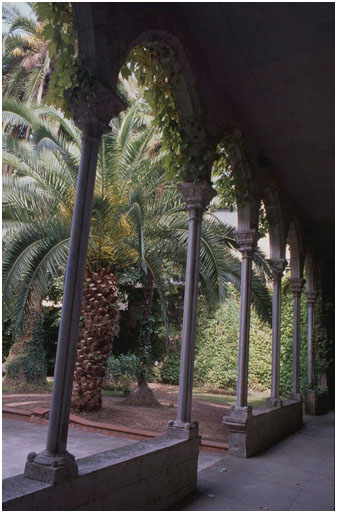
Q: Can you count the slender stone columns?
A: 6